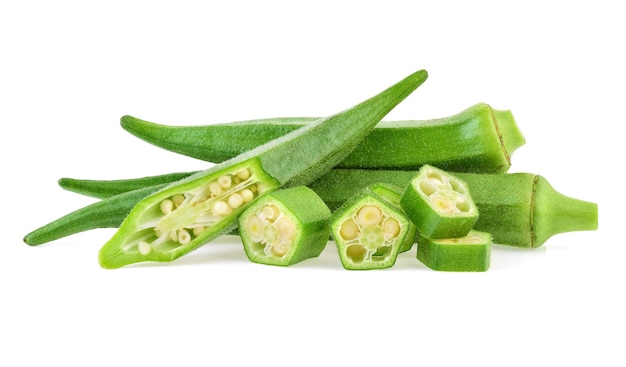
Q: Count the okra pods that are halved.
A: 1